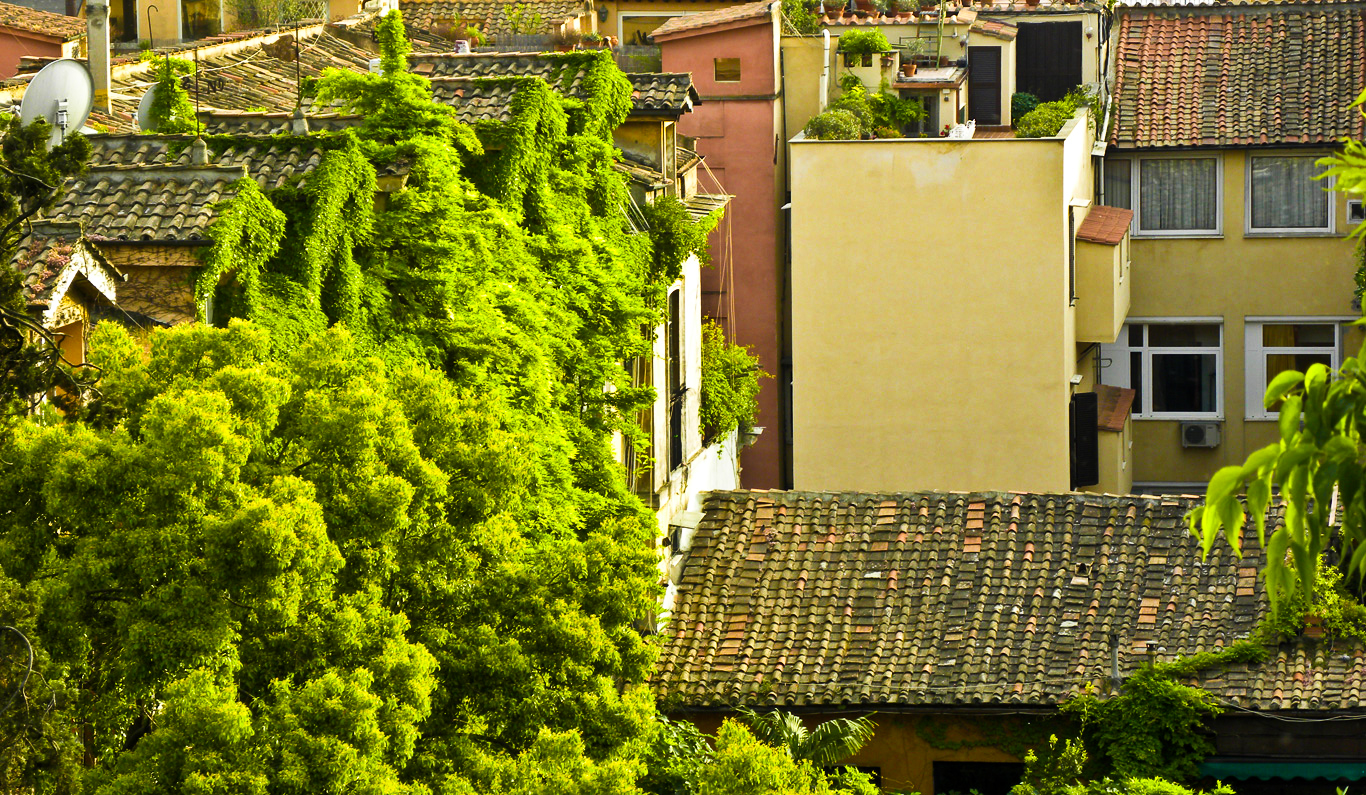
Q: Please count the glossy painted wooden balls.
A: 0